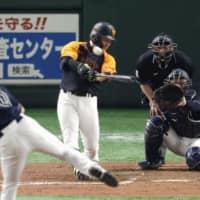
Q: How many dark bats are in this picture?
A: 1